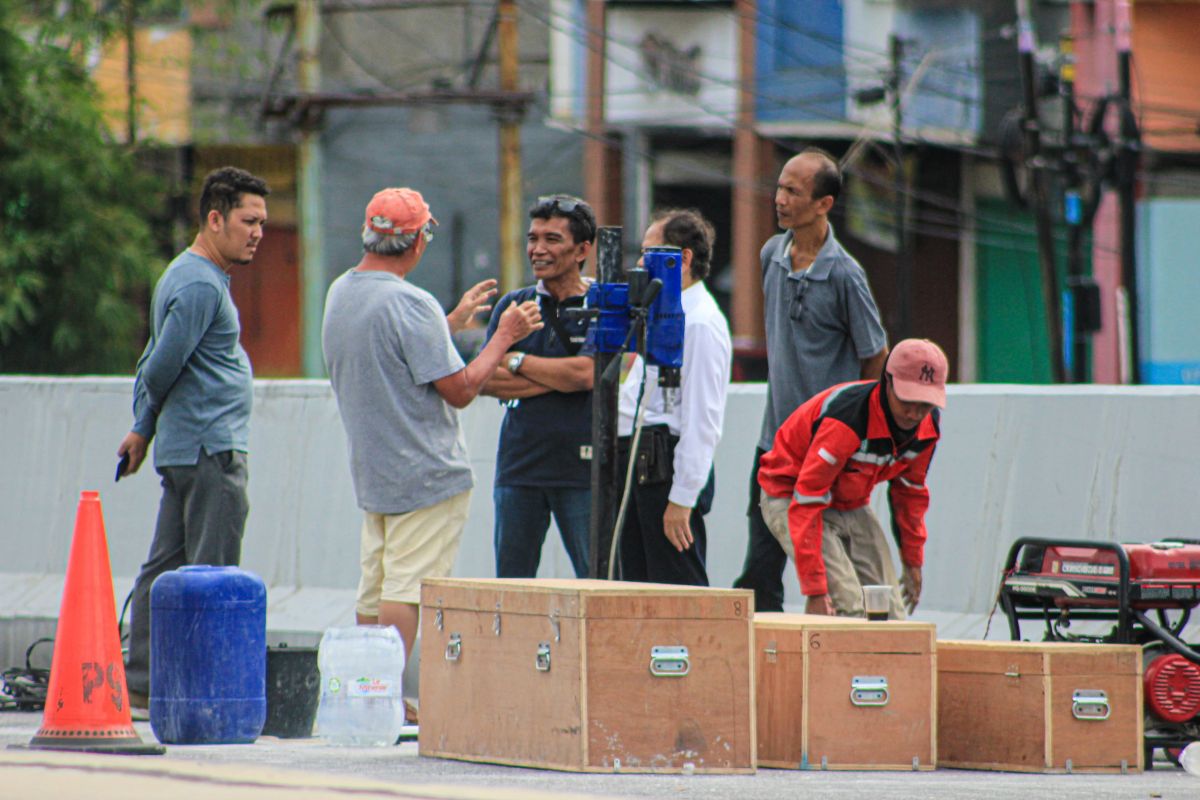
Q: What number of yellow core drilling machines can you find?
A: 0